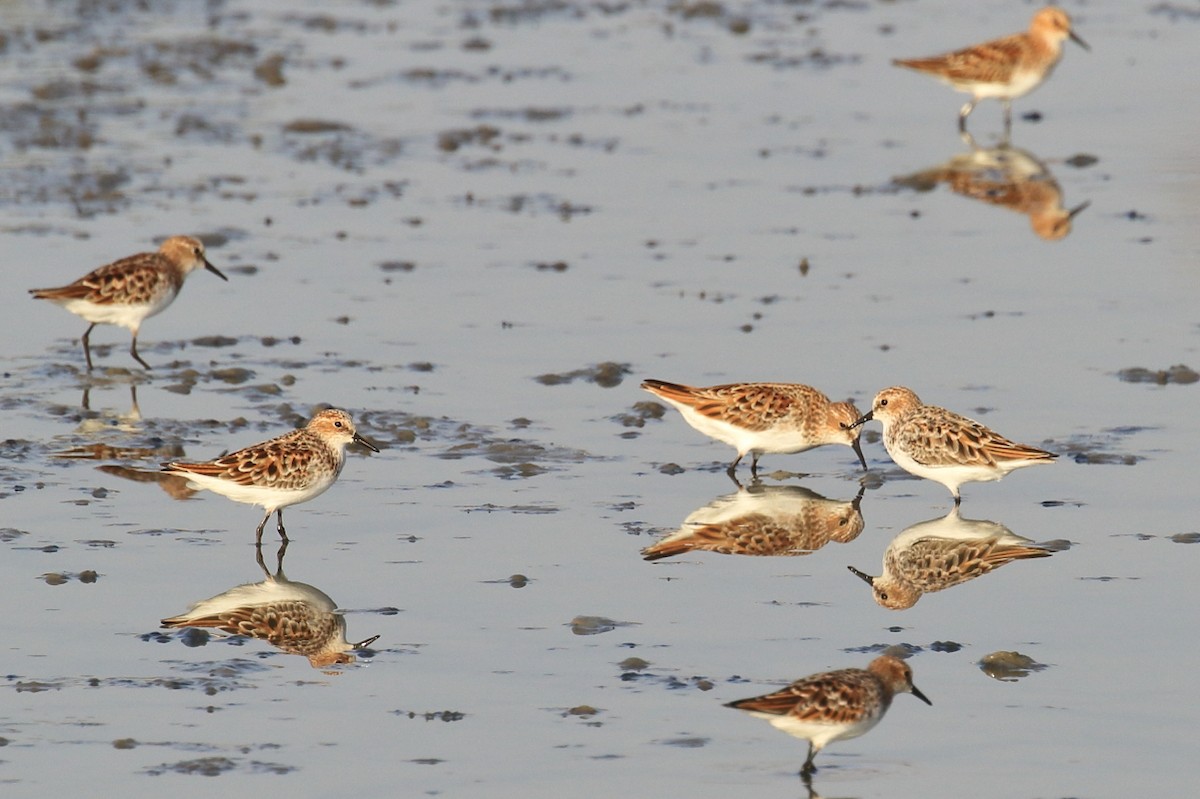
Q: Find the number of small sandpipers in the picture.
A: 6